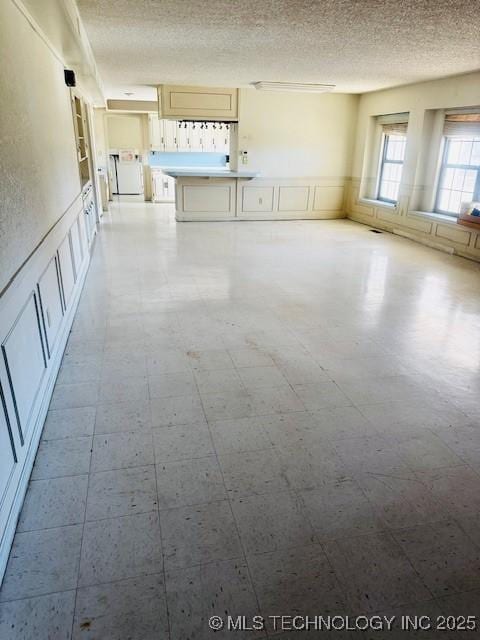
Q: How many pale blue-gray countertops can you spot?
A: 1